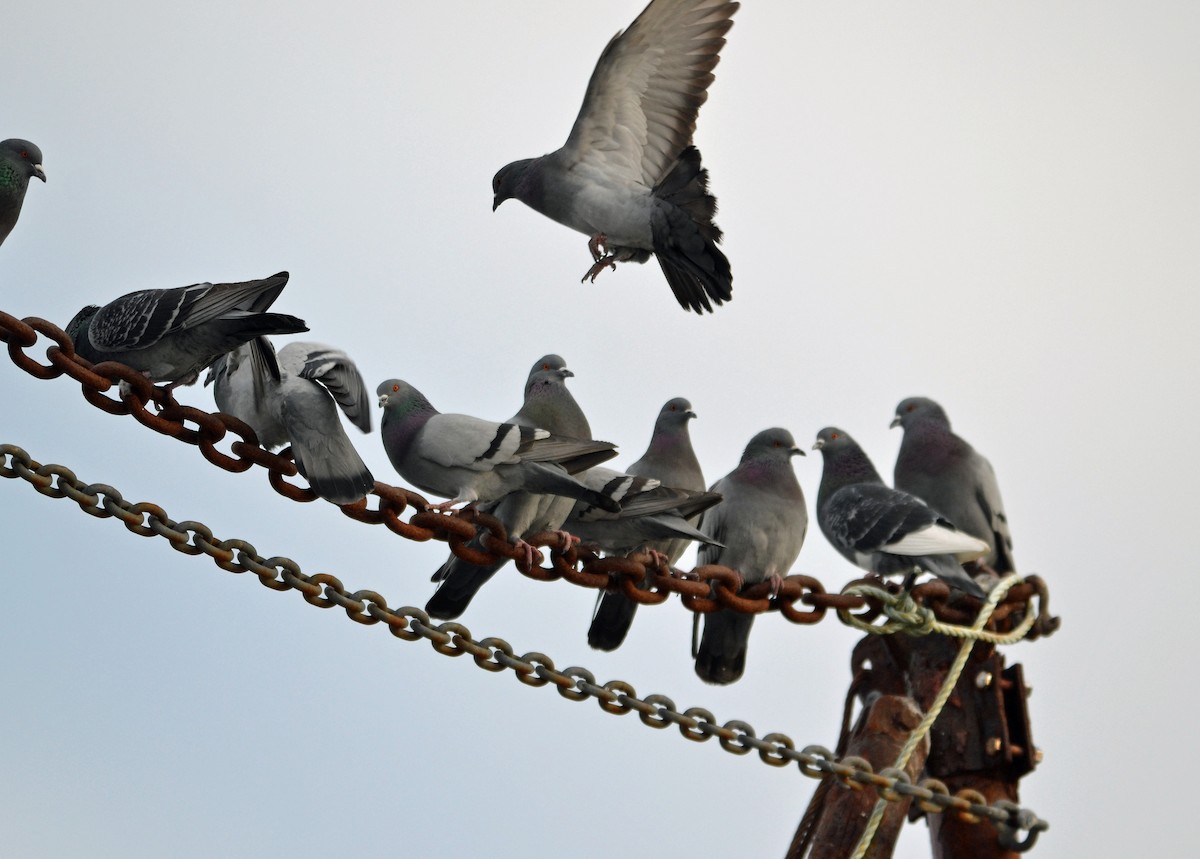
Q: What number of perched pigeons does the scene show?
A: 10